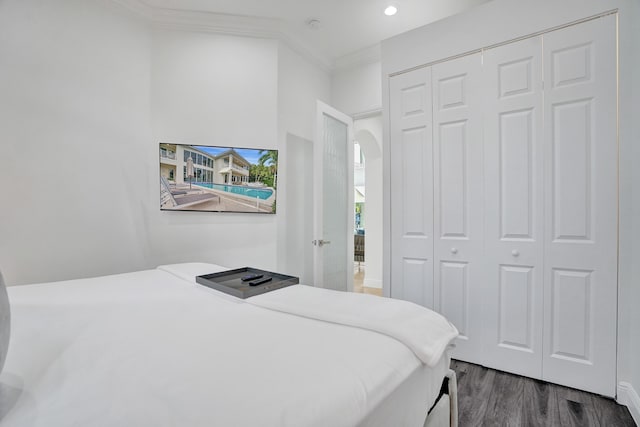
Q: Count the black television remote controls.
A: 2